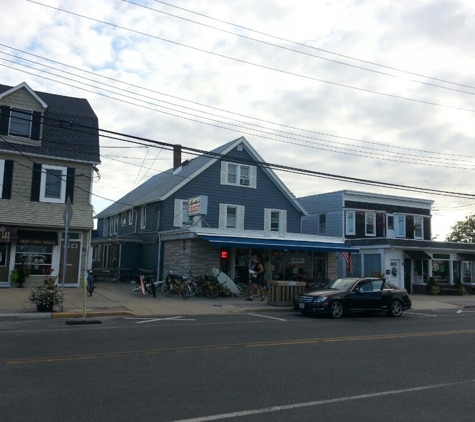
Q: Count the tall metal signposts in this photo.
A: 1